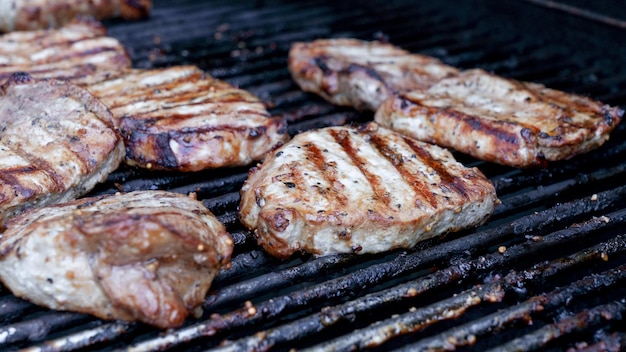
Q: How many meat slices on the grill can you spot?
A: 8